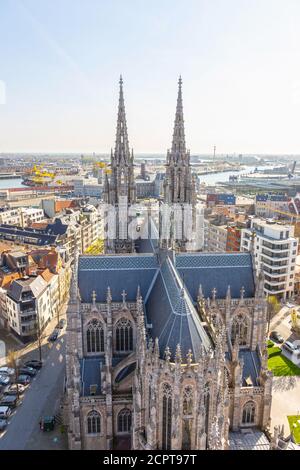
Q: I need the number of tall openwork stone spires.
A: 2